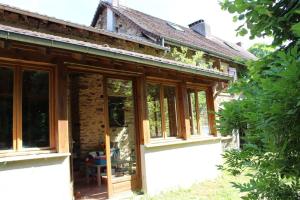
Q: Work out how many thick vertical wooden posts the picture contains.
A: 4